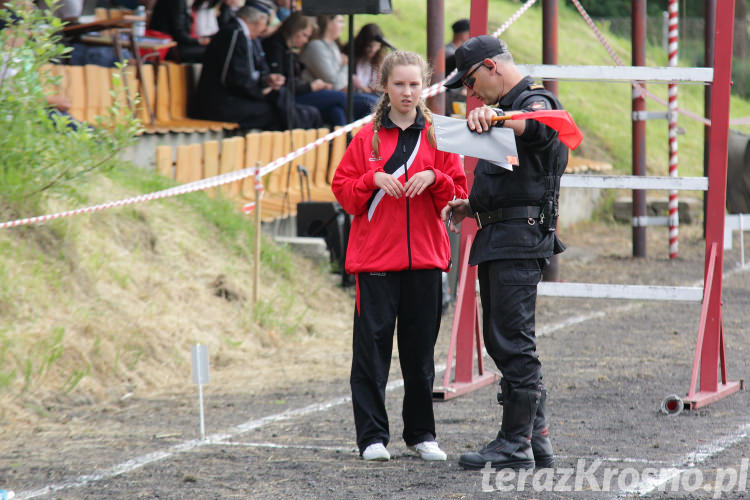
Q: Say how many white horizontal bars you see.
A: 3